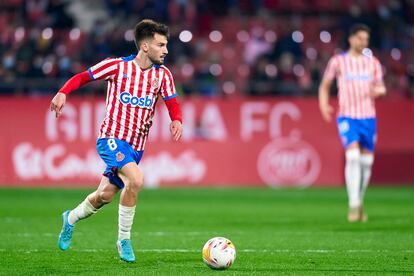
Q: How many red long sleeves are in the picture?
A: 2